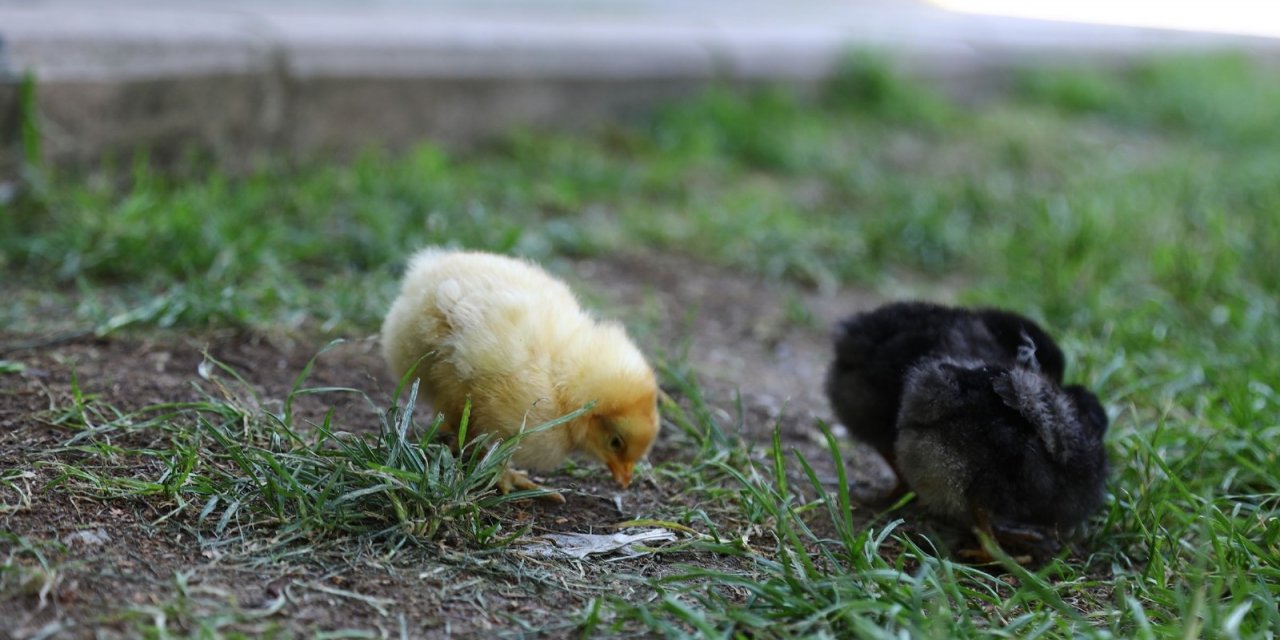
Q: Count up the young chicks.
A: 3